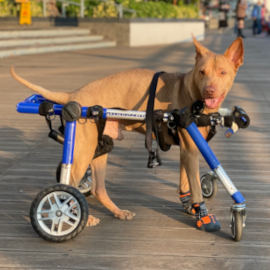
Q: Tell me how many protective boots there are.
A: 2